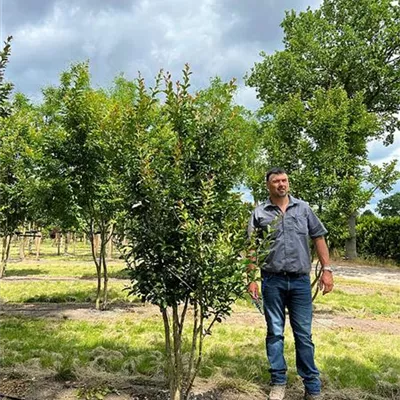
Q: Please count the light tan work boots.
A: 2